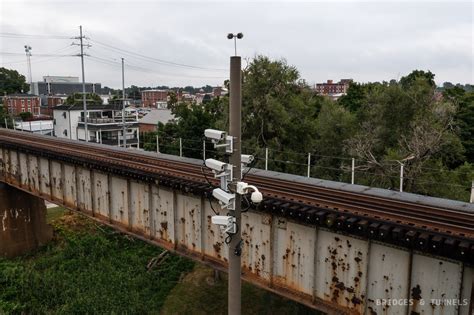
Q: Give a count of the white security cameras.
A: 6